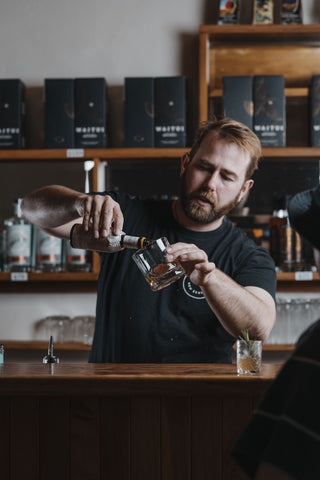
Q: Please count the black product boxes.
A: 8